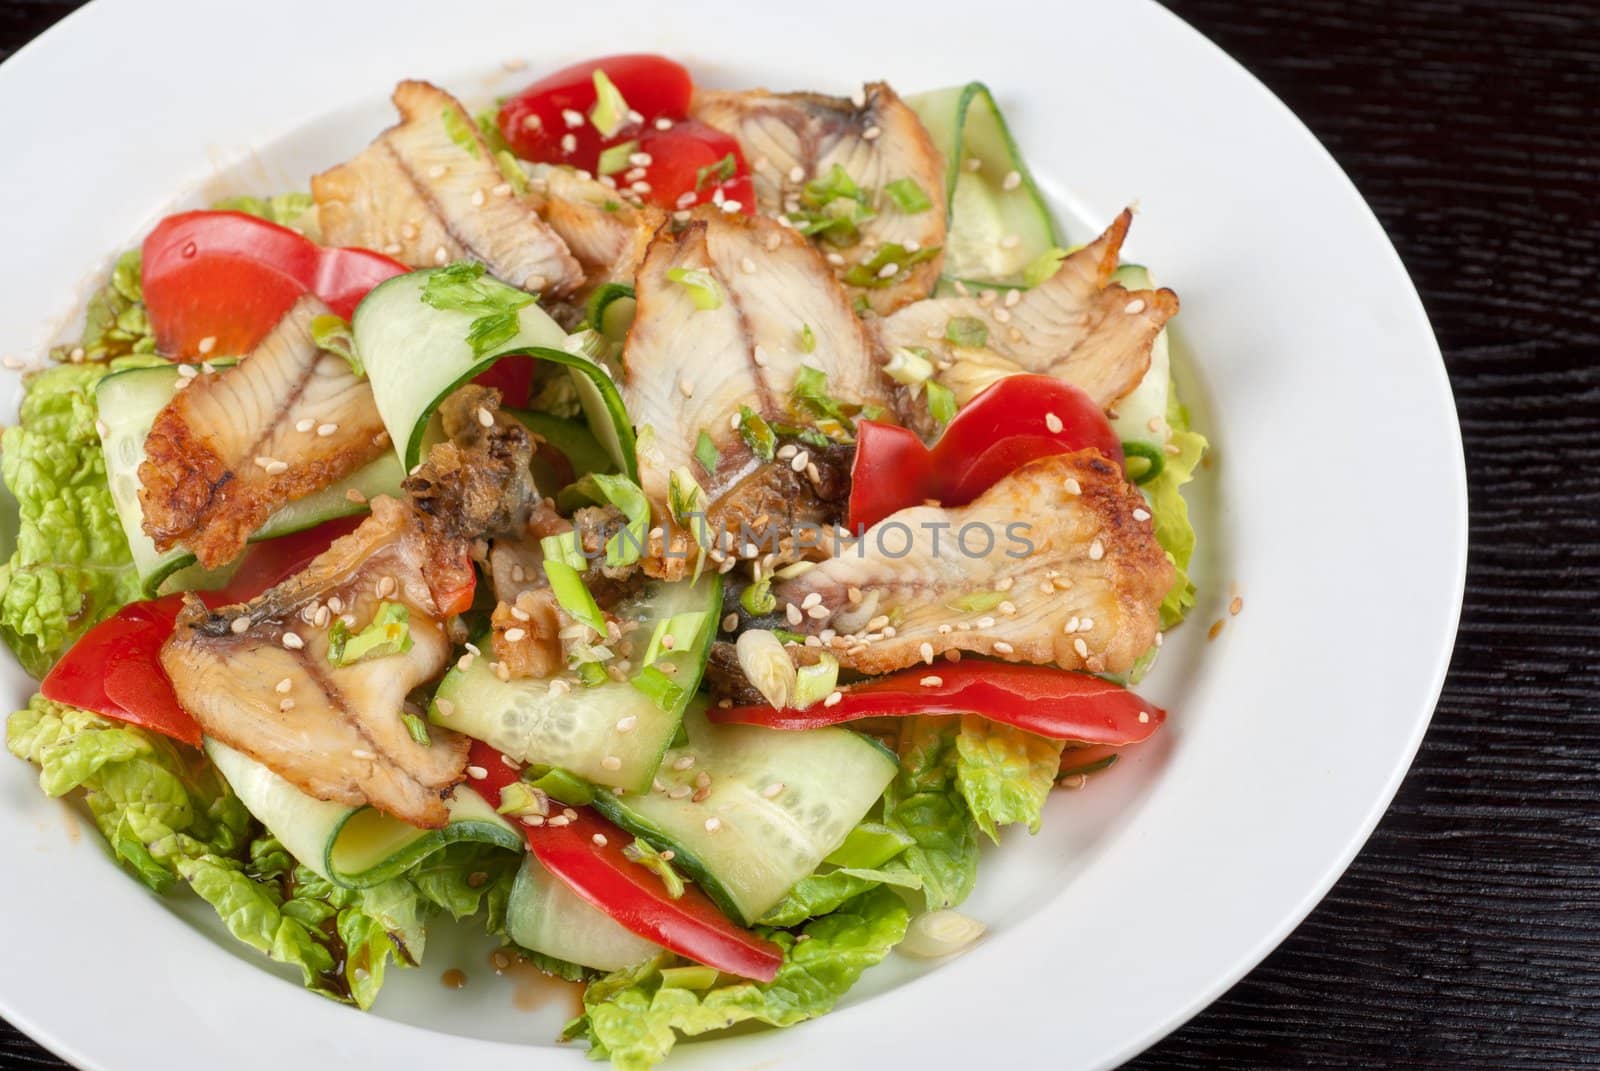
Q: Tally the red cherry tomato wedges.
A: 0